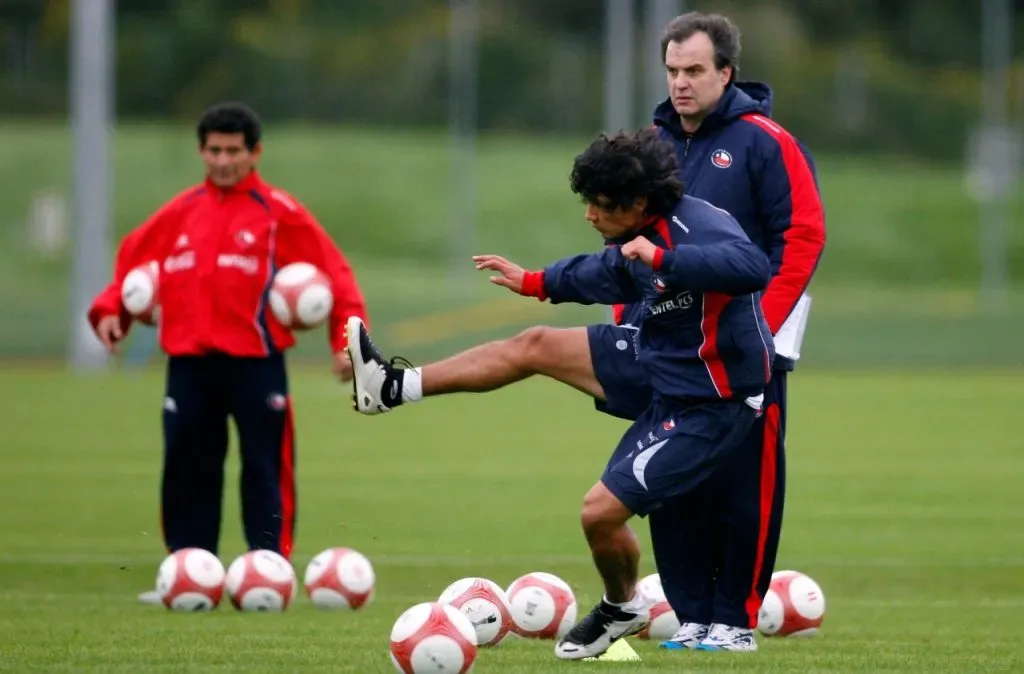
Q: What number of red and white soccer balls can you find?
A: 10